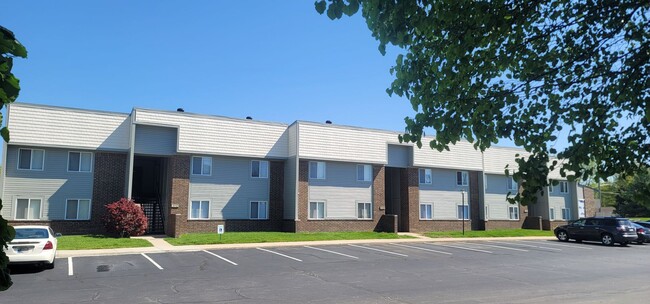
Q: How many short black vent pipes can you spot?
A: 3